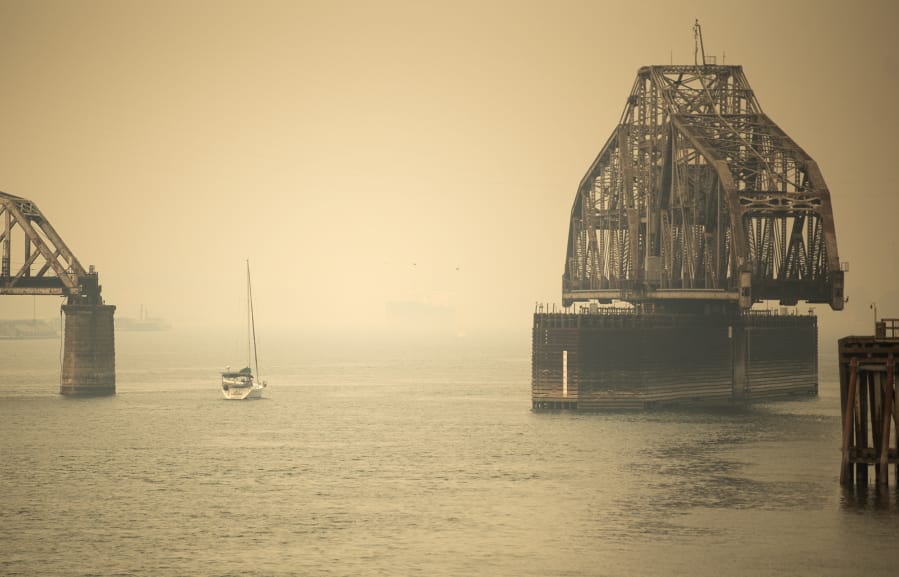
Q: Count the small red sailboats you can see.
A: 0